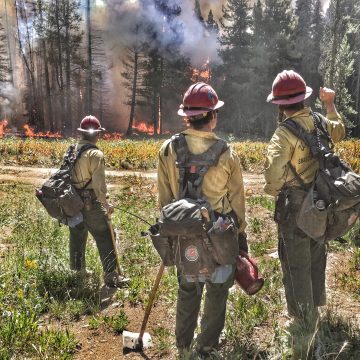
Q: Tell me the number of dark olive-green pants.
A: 3